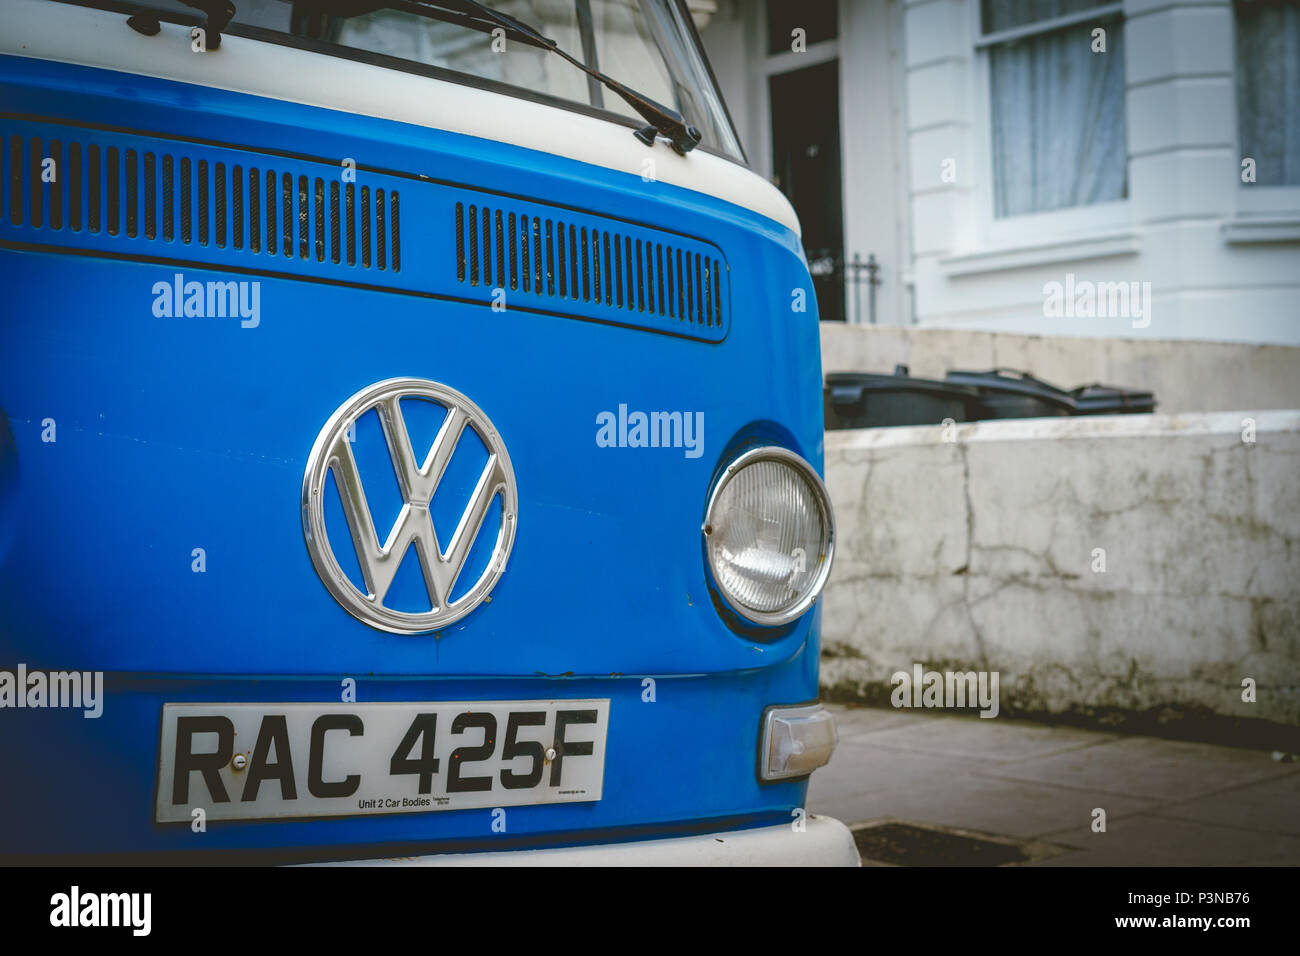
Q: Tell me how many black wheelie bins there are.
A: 3